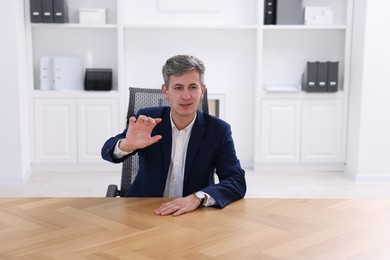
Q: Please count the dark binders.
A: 7